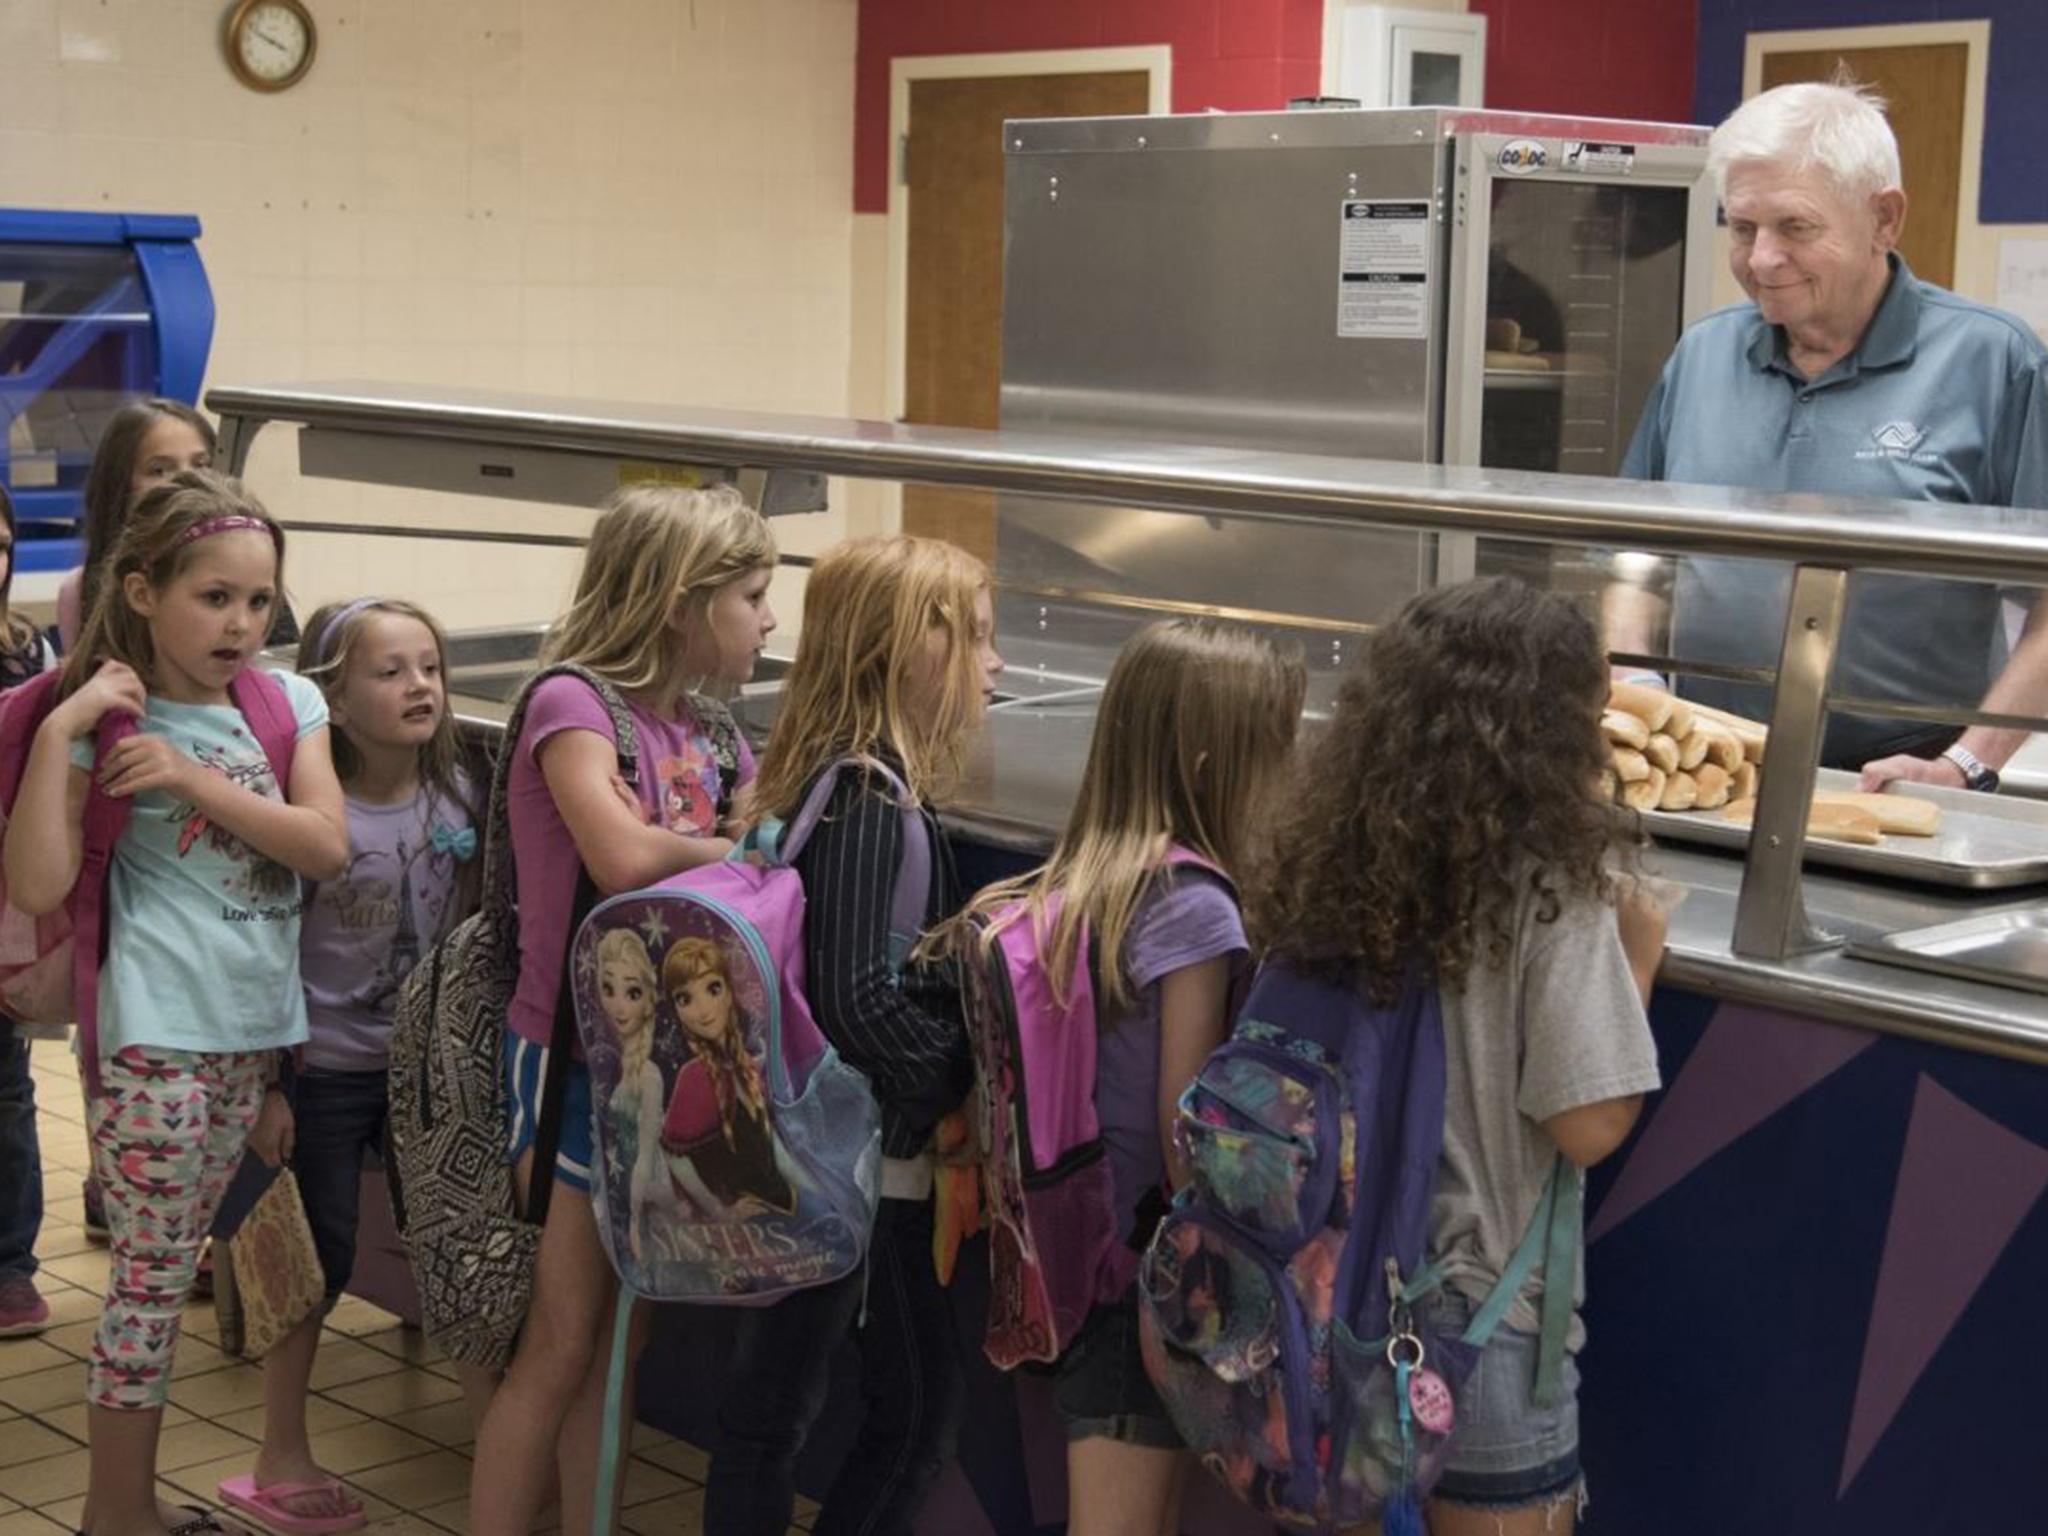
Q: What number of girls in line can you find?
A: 8